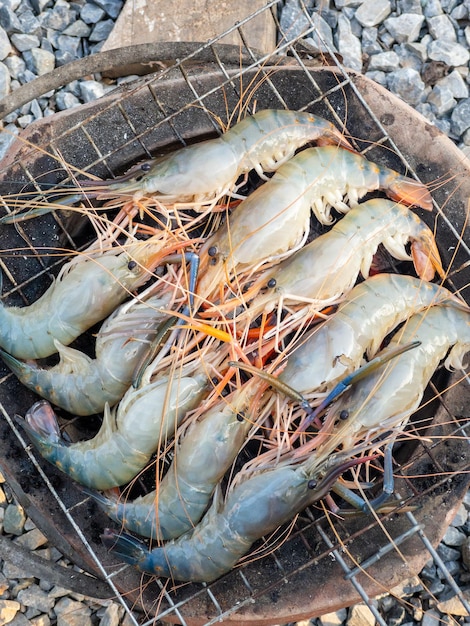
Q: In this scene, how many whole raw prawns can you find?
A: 10